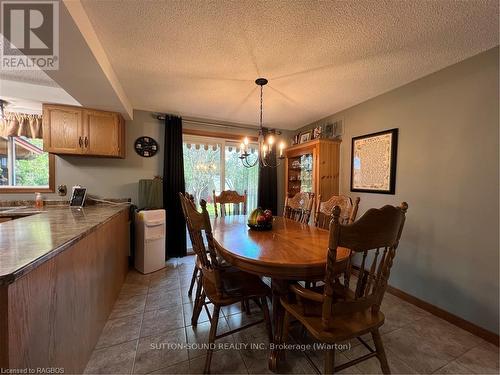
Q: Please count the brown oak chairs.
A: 6